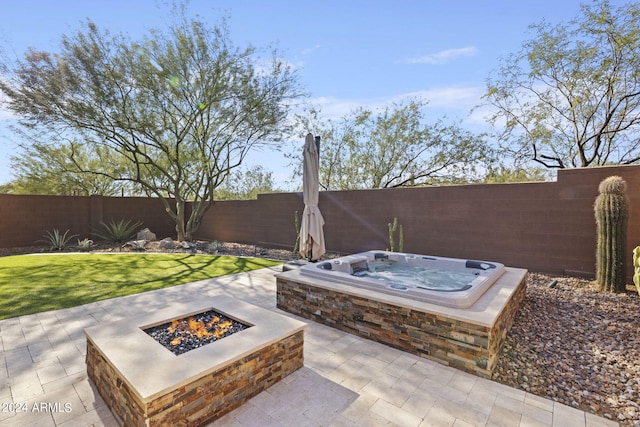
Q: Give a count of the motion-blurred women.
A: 0